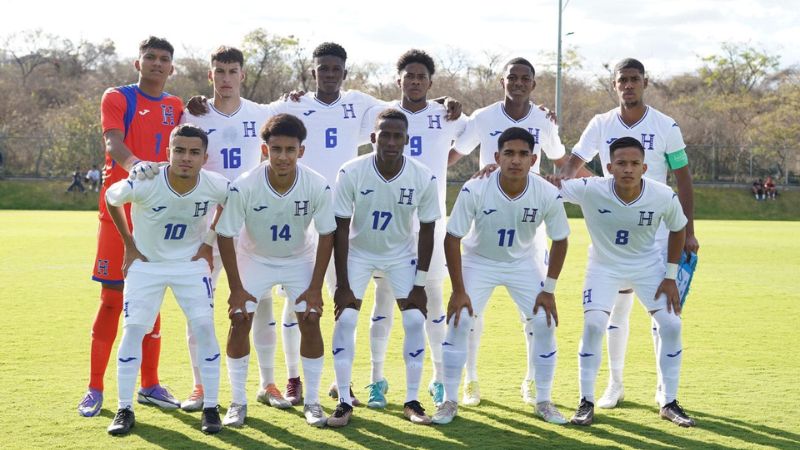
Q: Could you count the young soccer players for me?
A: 11